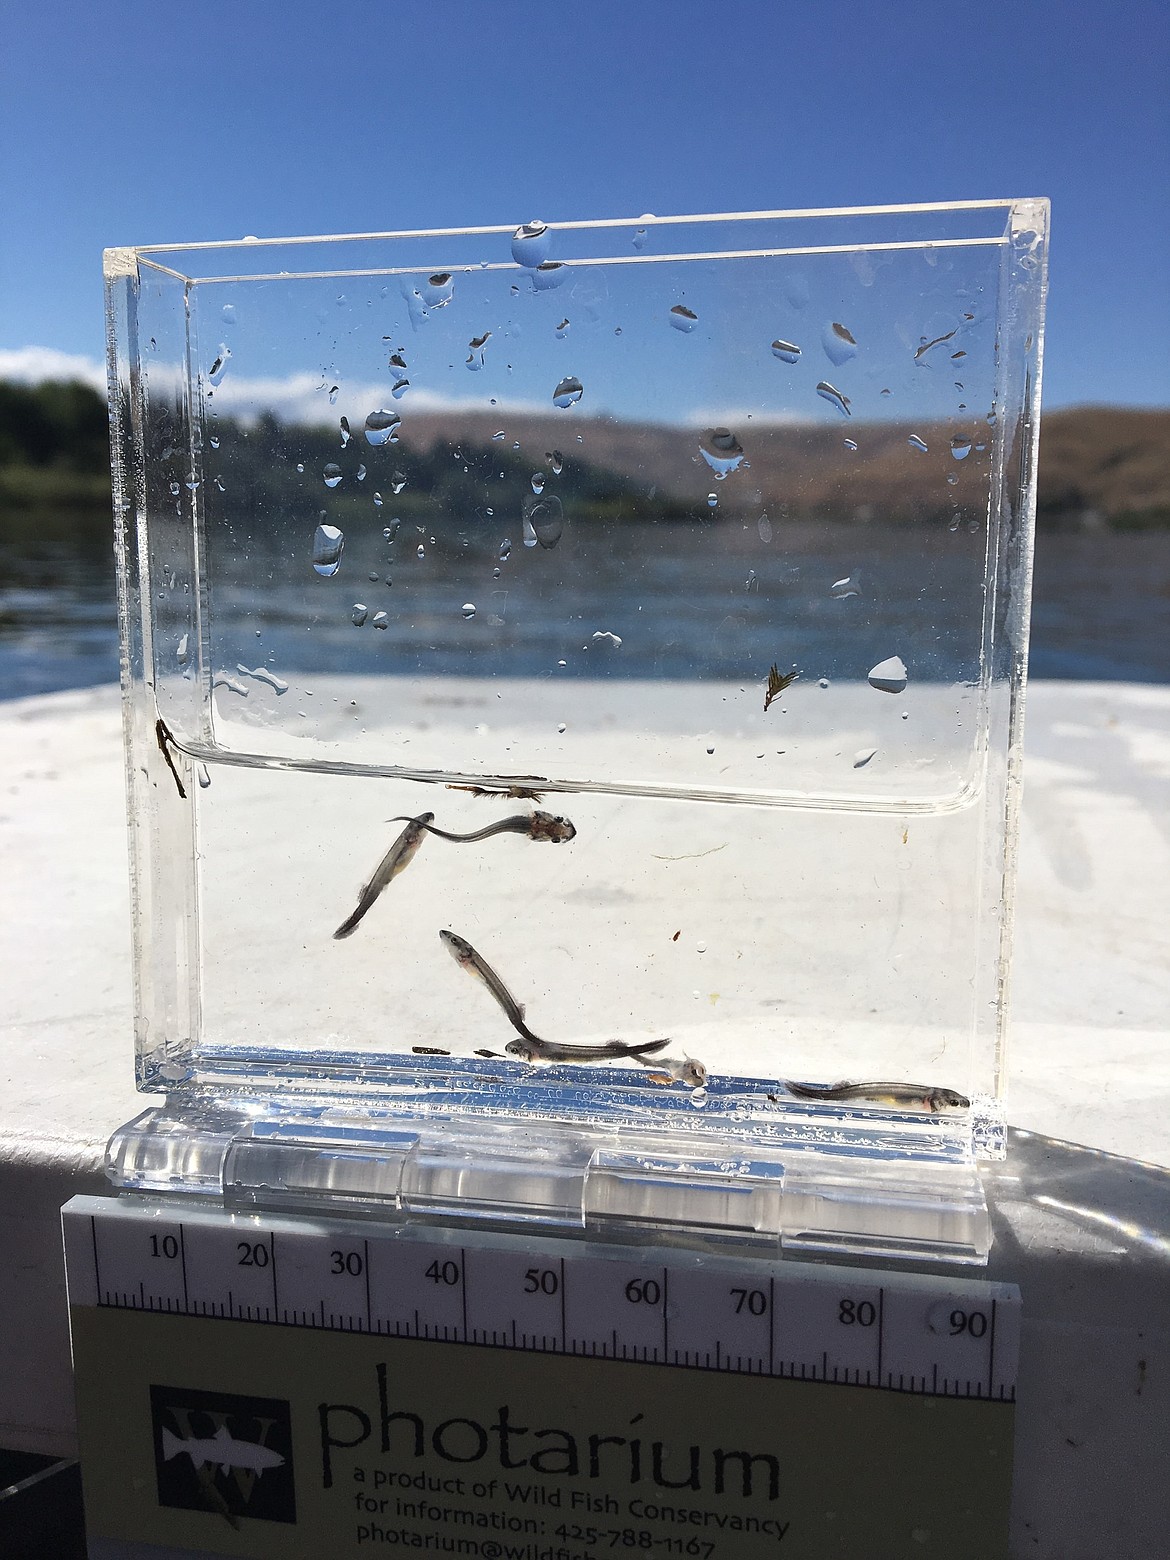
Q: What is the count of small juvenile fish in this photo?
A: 6